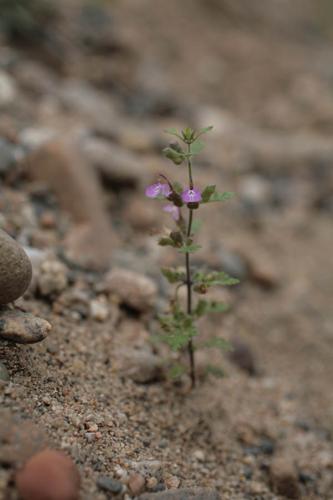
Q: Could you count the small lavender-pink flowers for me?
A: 3